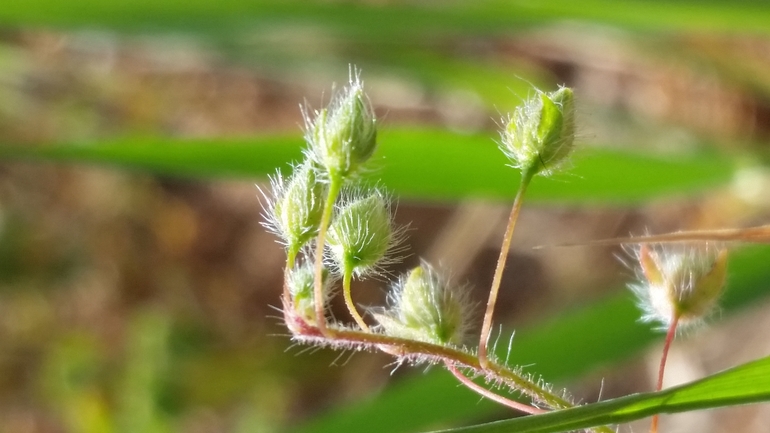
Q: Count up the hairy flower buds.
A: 7